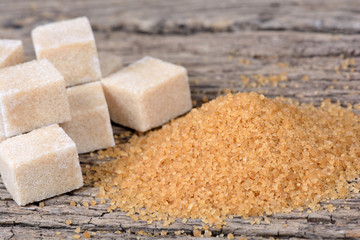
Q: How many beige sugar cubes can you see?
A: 7